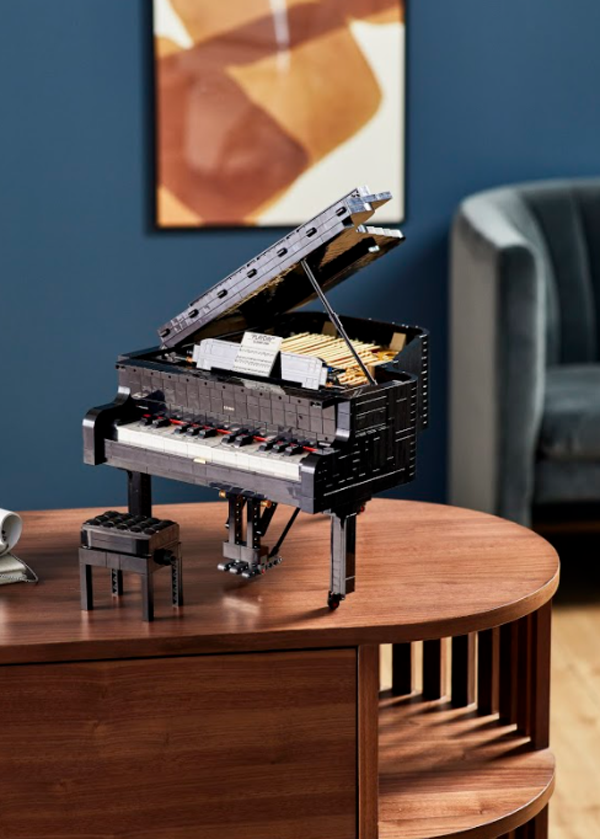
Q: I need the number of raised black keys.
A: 10